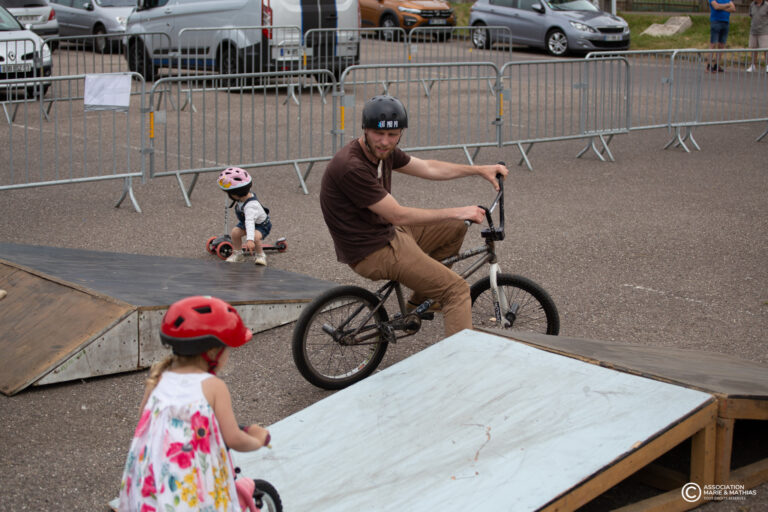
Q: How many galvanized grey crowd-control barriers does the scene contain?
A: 11